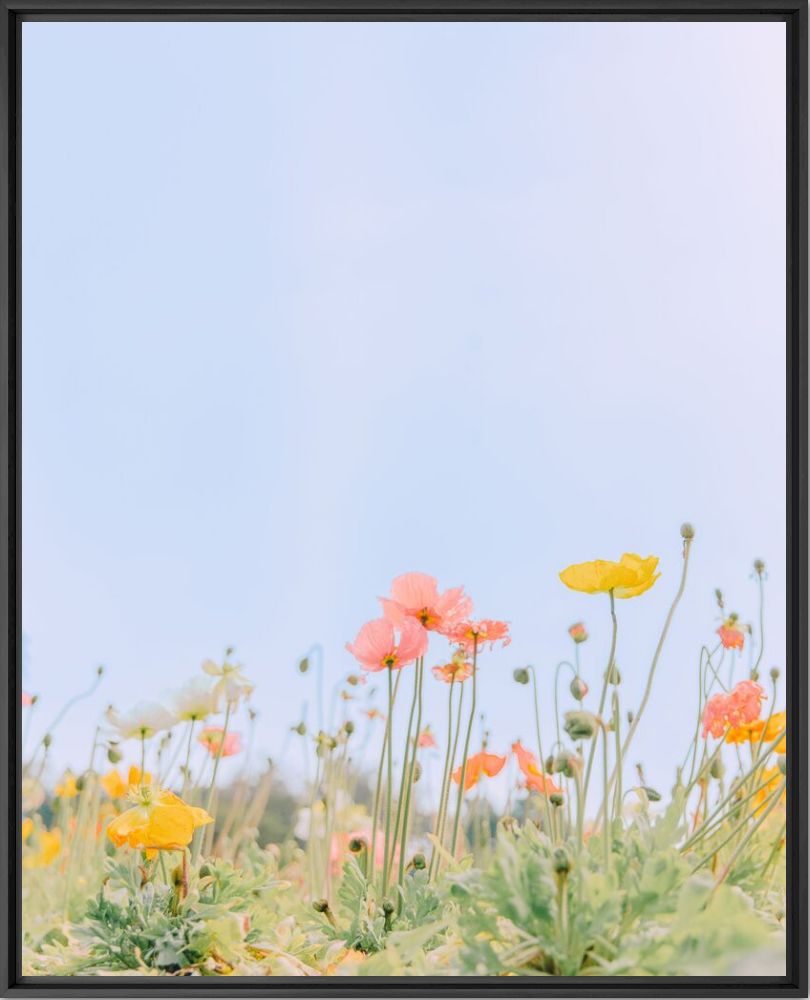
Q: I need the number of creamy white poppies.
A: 3